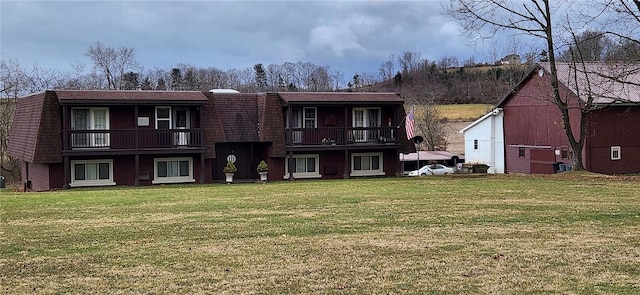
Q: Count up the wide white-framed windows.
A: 4